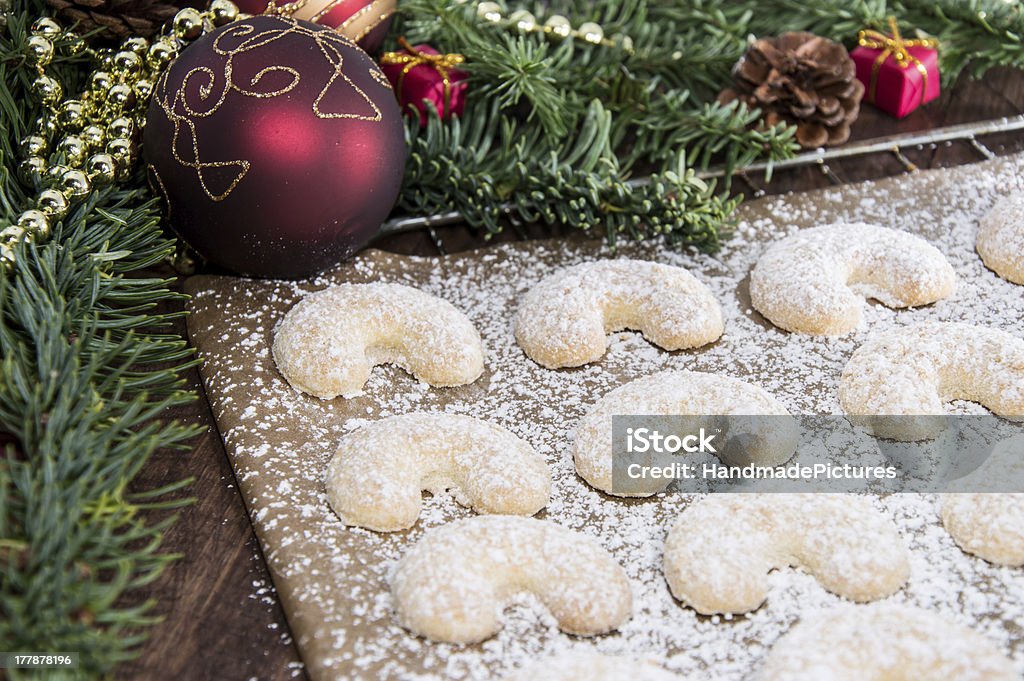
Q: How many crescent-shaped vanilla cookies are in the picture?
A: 12